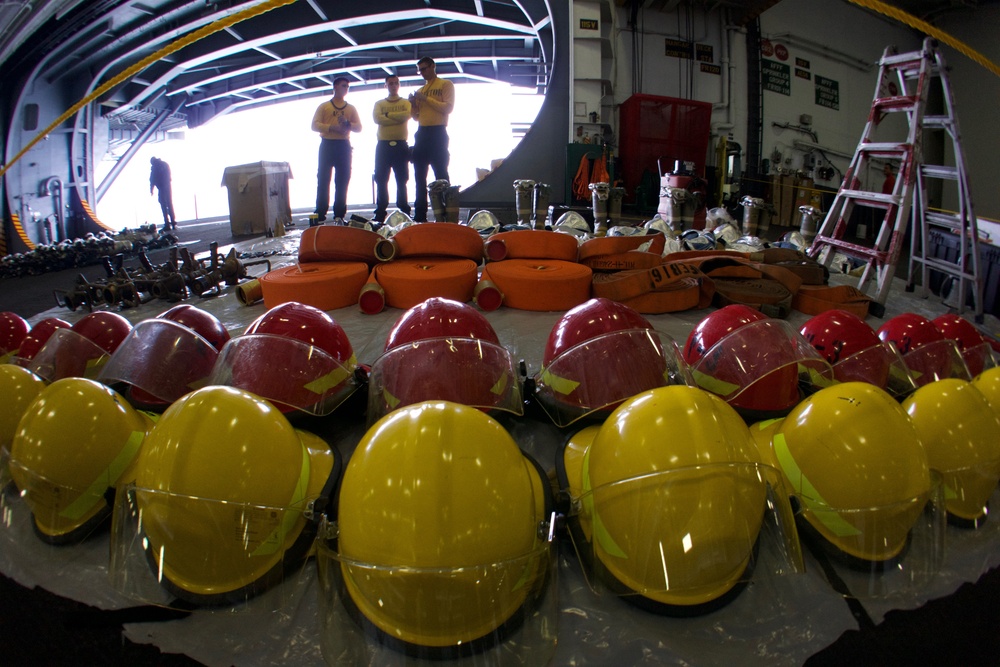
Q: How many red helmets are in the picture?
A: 11